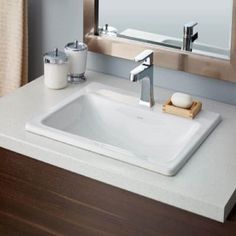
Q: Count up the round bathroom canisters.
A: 2